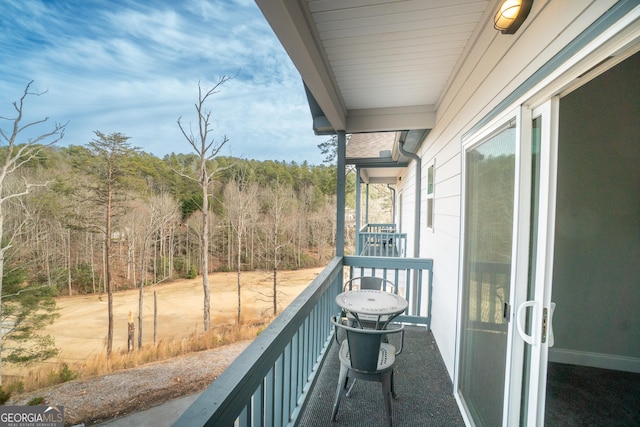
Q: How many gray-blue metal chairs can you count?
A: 2